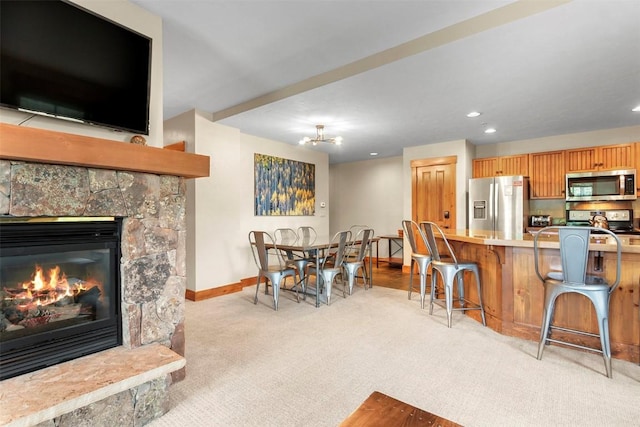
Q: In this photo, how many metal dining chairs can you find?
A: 6